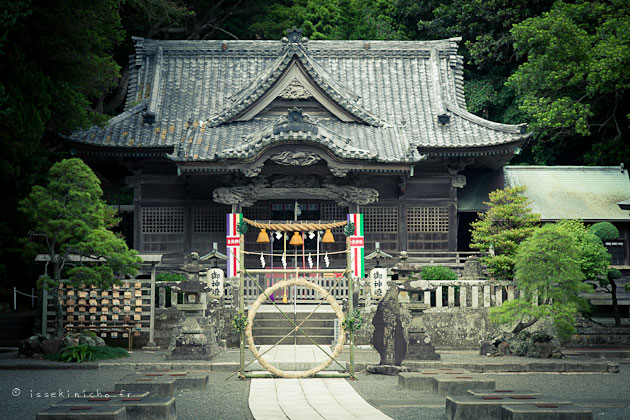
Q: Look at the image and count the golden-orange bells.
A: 3